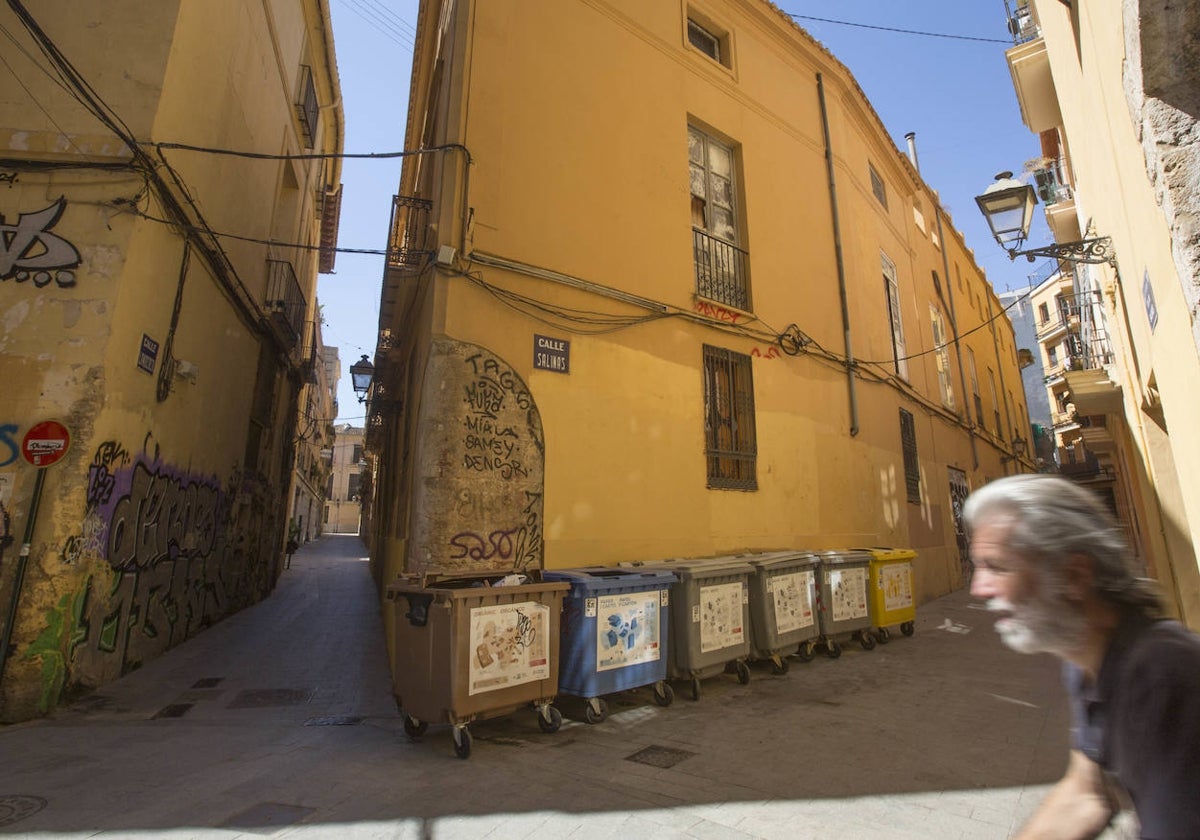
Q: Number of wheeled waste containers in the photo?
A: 6